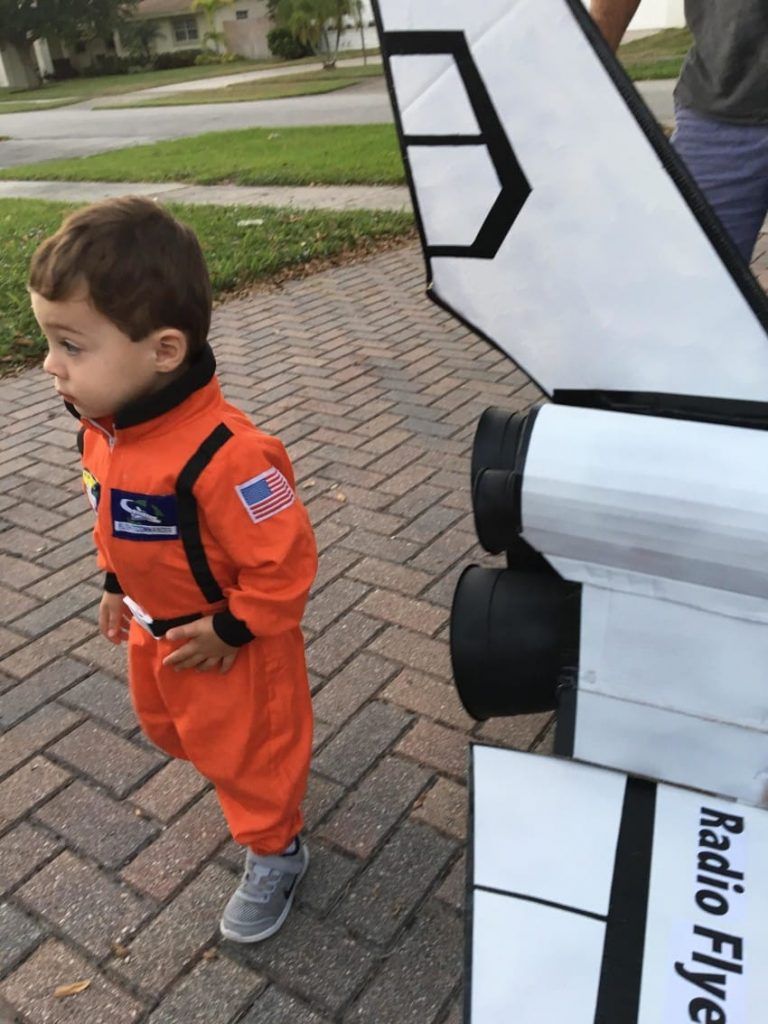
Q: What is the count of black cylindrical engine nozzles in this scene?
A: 3